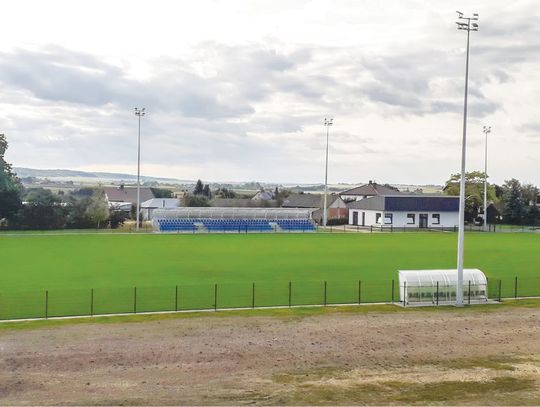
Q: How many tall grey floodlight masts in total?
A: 4